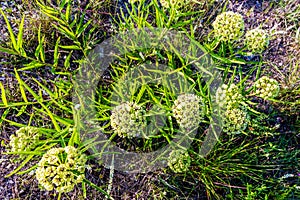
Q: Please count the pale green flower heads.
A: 11